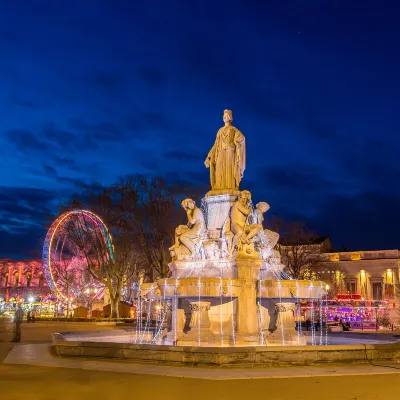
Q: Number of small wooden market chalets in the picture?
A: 3